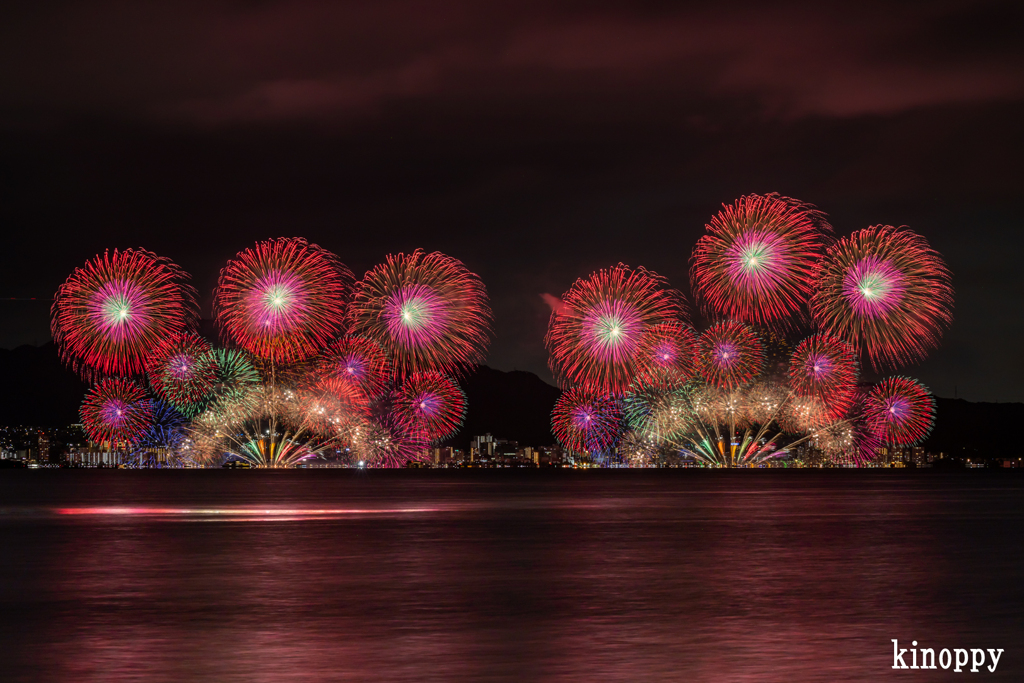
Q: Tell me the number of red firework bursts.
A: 15